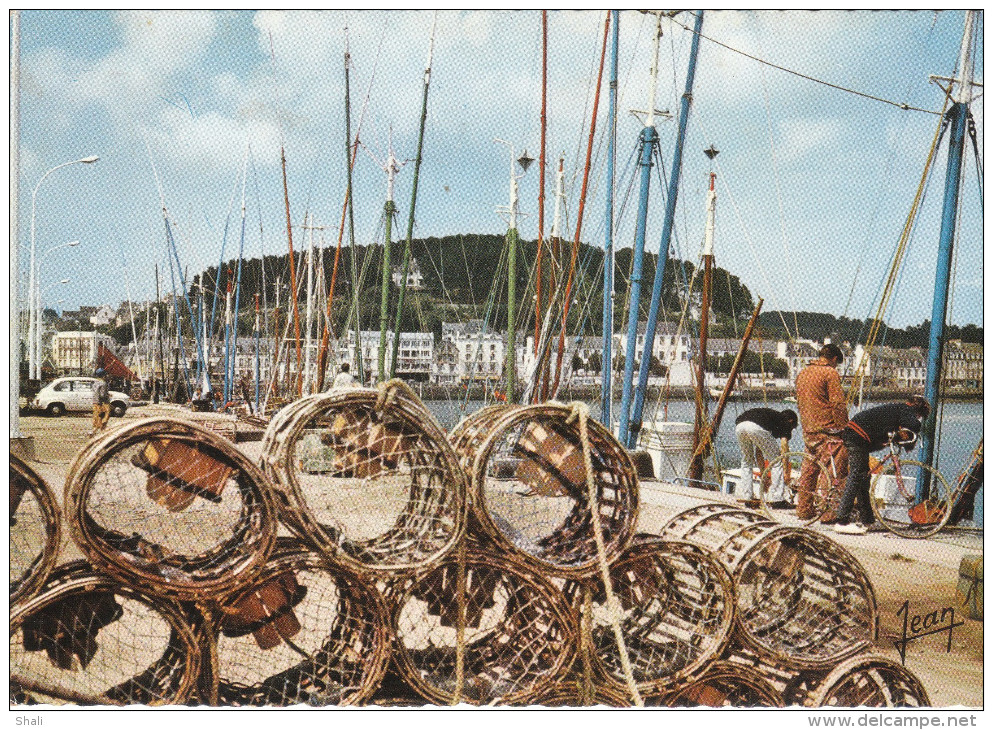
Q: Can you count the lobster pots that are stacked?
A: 12